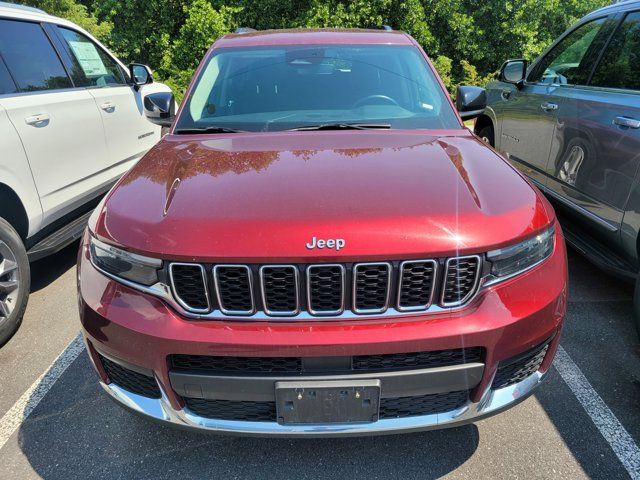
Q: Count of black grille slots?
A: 7